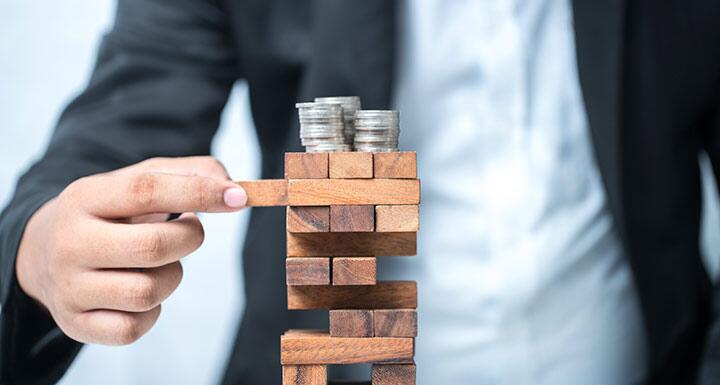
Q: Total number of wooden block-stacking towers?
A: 1